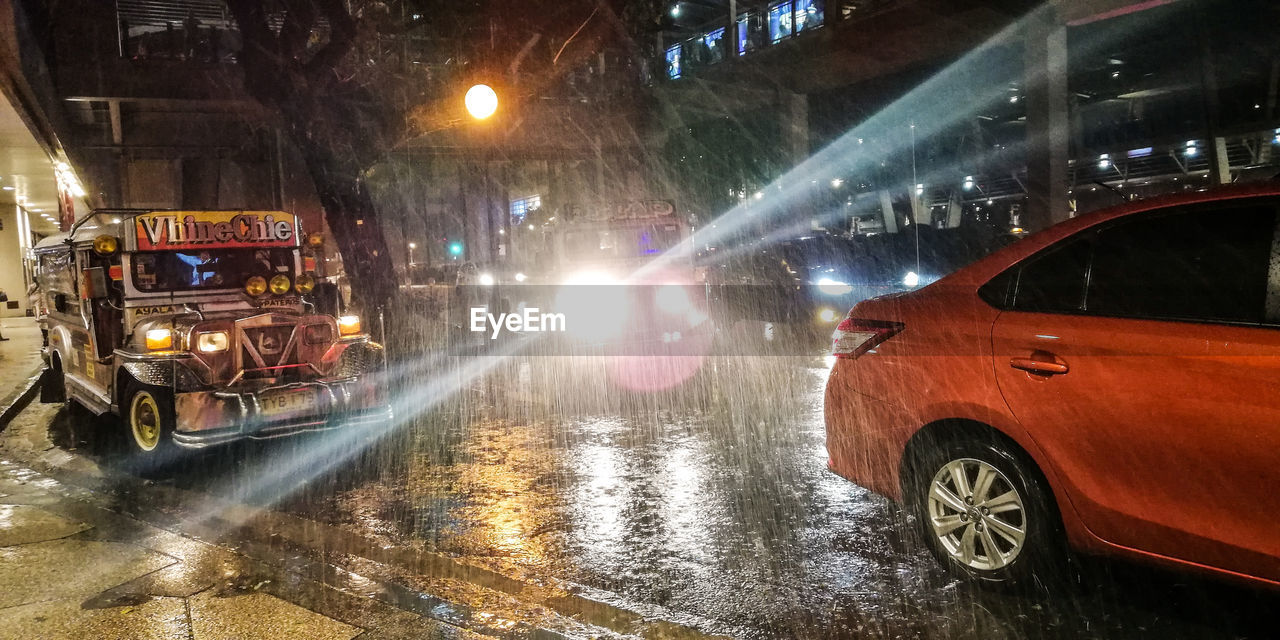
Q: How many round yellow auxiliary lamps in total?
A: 5